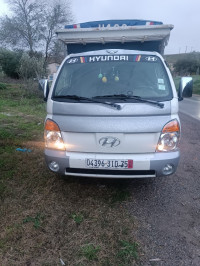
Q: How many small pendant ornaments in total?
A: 3